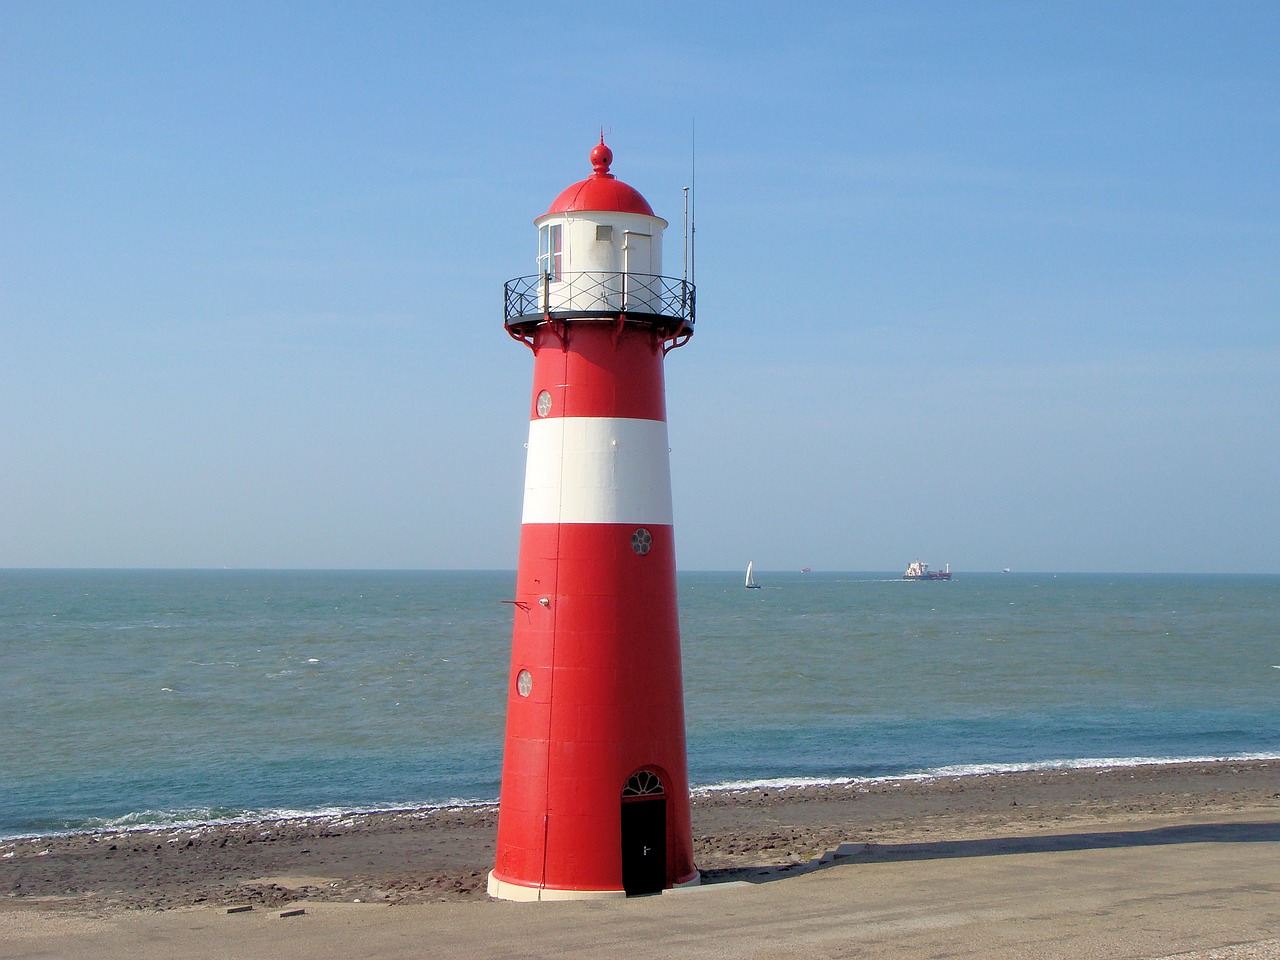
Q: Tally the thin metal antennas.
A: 2